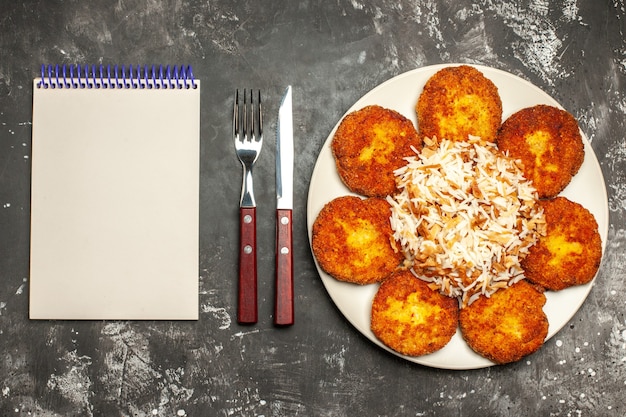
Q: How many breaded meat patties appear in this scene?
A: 7